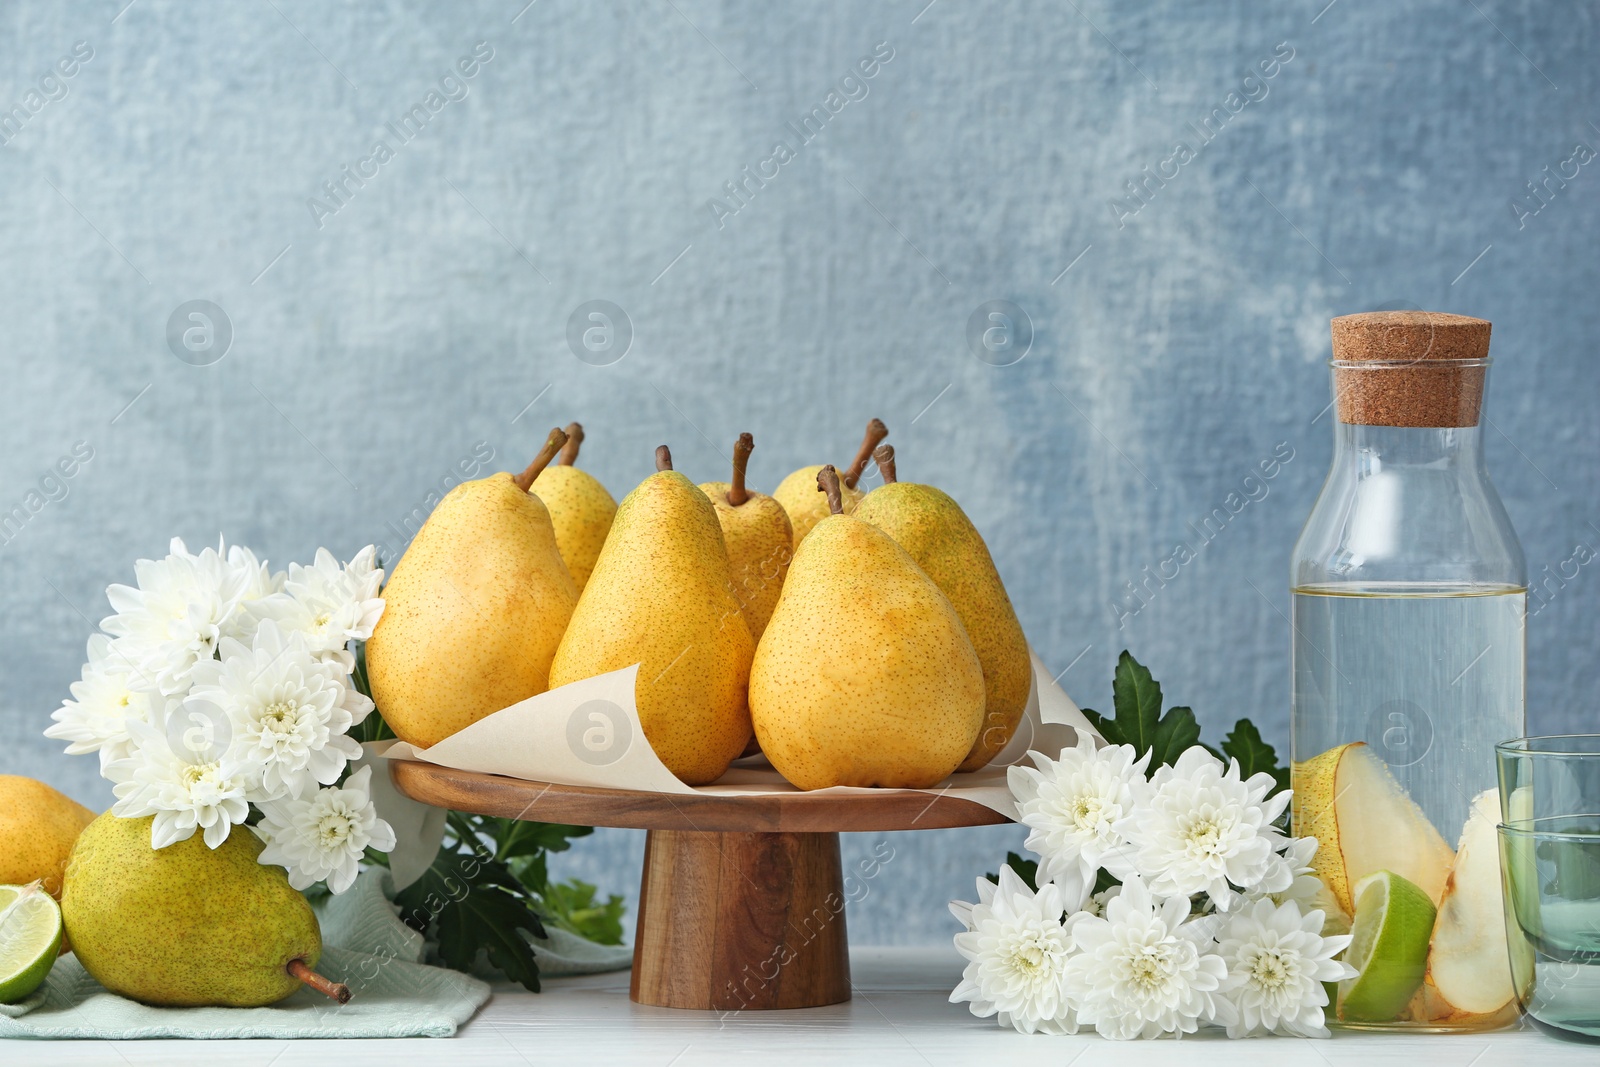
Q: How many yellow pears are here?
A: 8